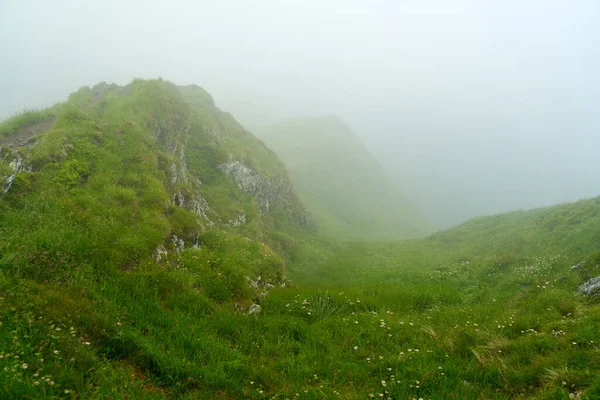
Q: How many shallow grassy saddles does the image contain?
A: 1